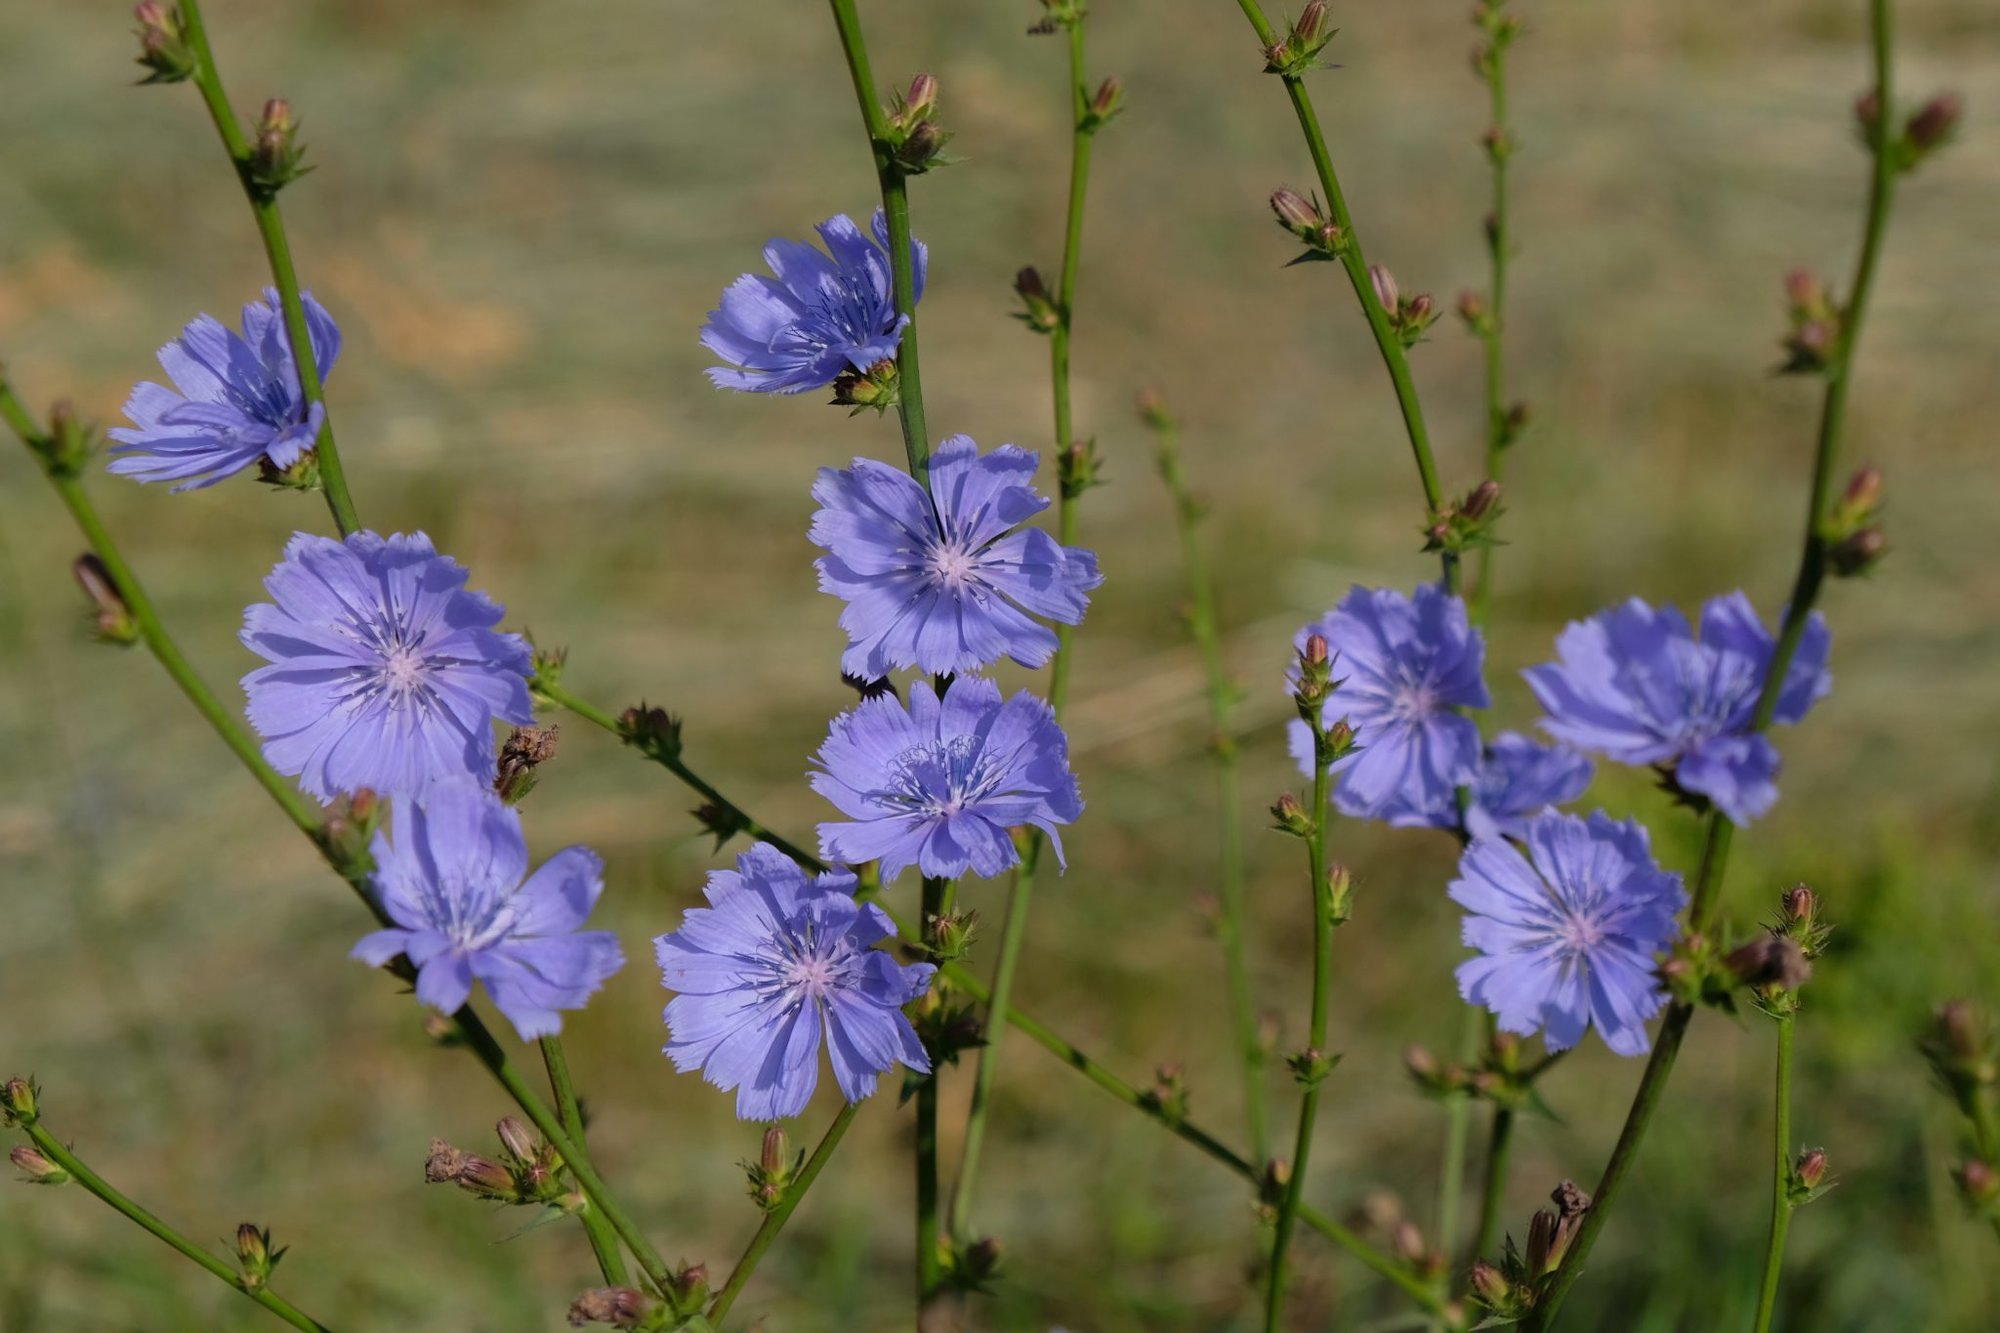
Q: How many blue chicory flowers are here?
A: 11